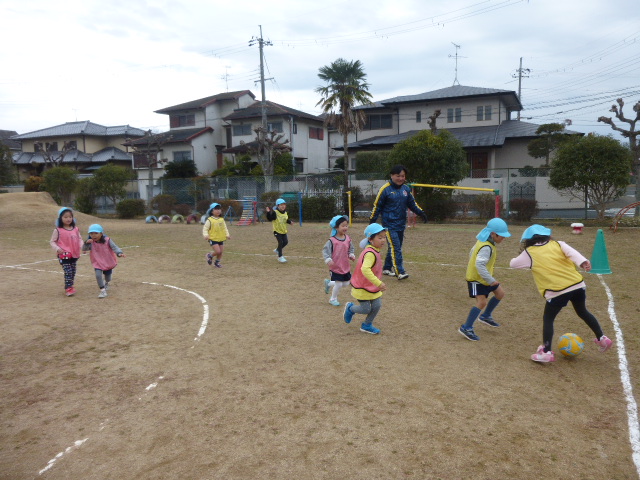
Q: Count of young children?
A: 8